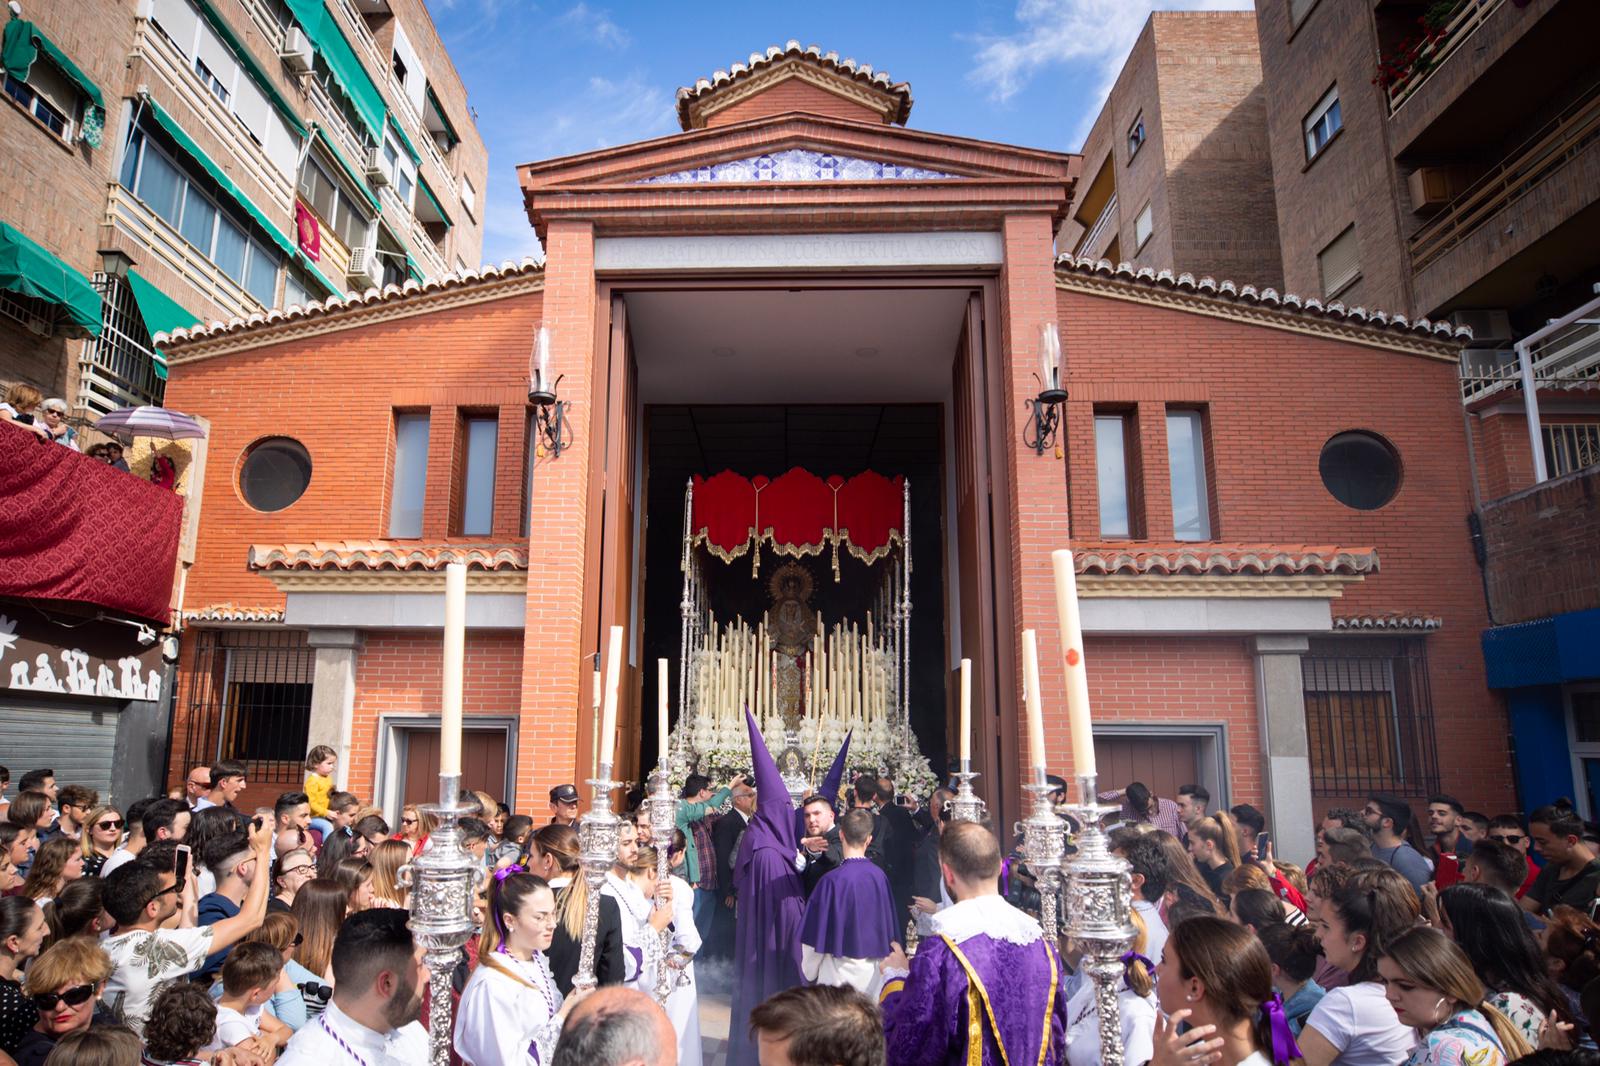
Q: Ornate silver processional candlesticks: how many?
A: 6